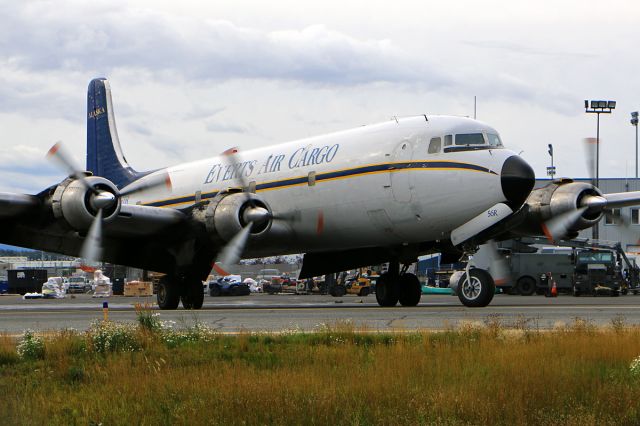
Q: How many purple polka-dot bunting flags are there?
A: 0